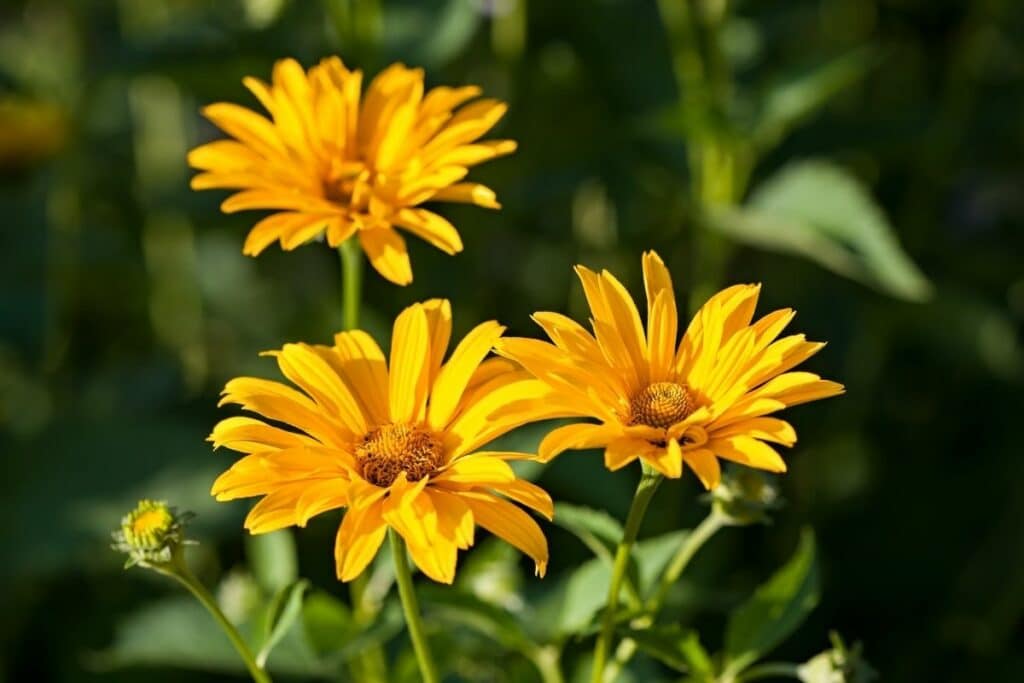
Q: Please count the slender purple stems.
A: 0